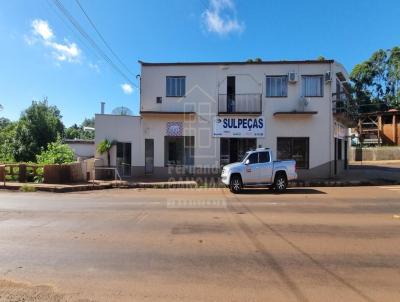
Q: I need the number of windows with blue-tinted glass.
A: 3